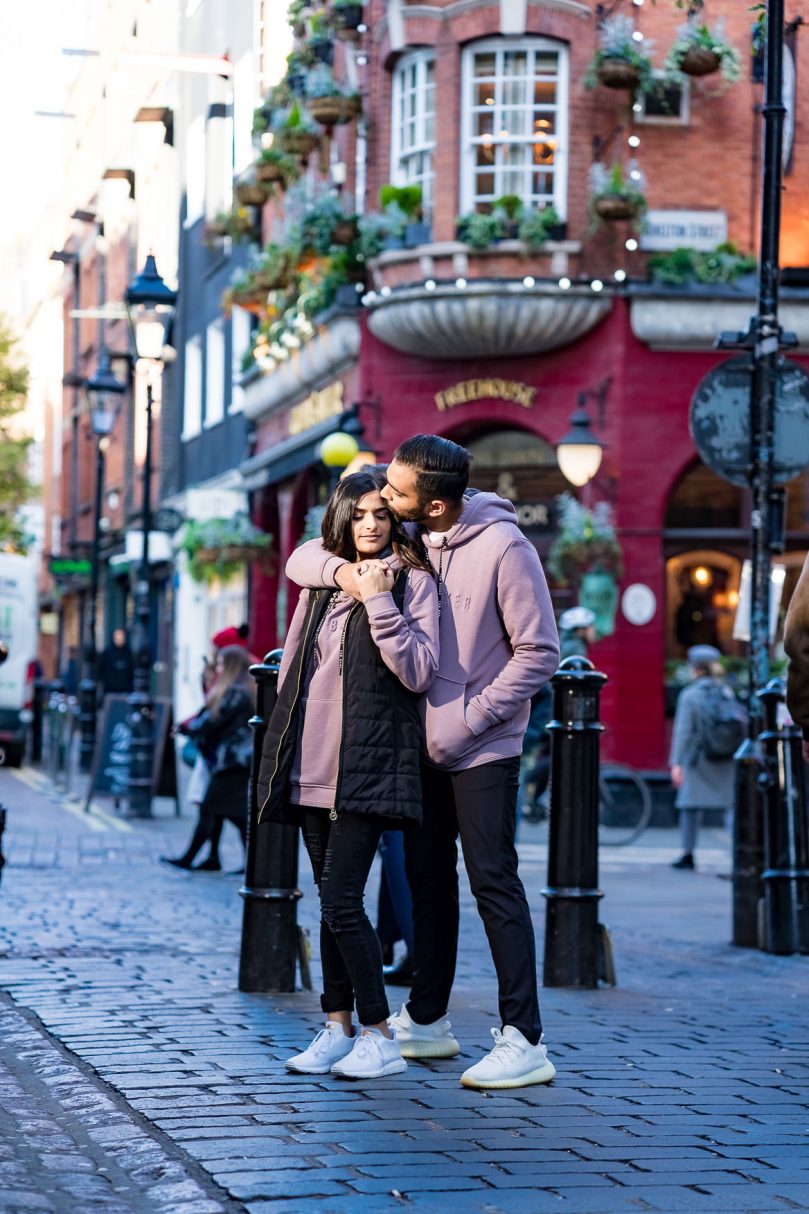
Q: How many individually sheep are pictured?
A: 0